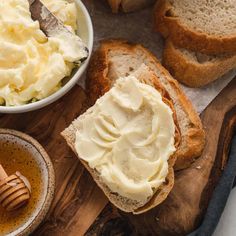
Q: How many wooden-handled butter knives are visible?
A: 0